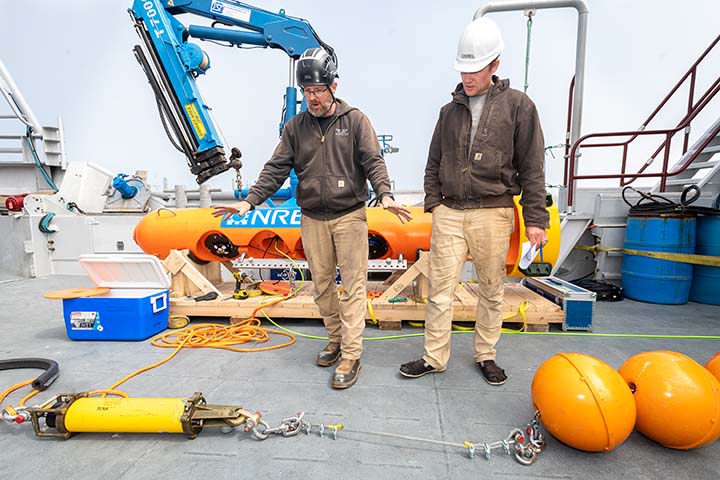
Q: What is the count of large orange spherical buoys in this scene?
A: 3